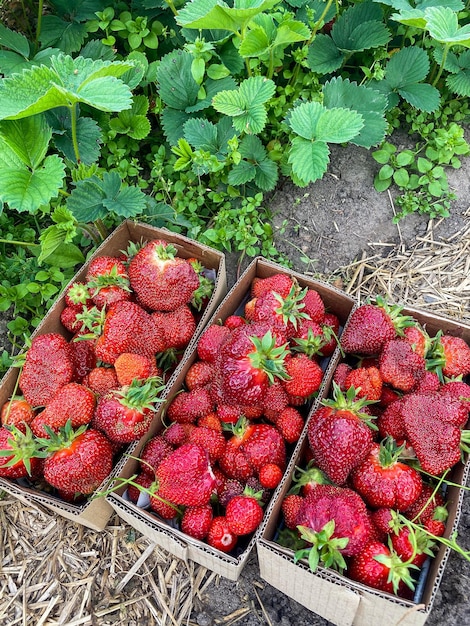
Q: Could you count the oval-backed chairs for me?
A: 0